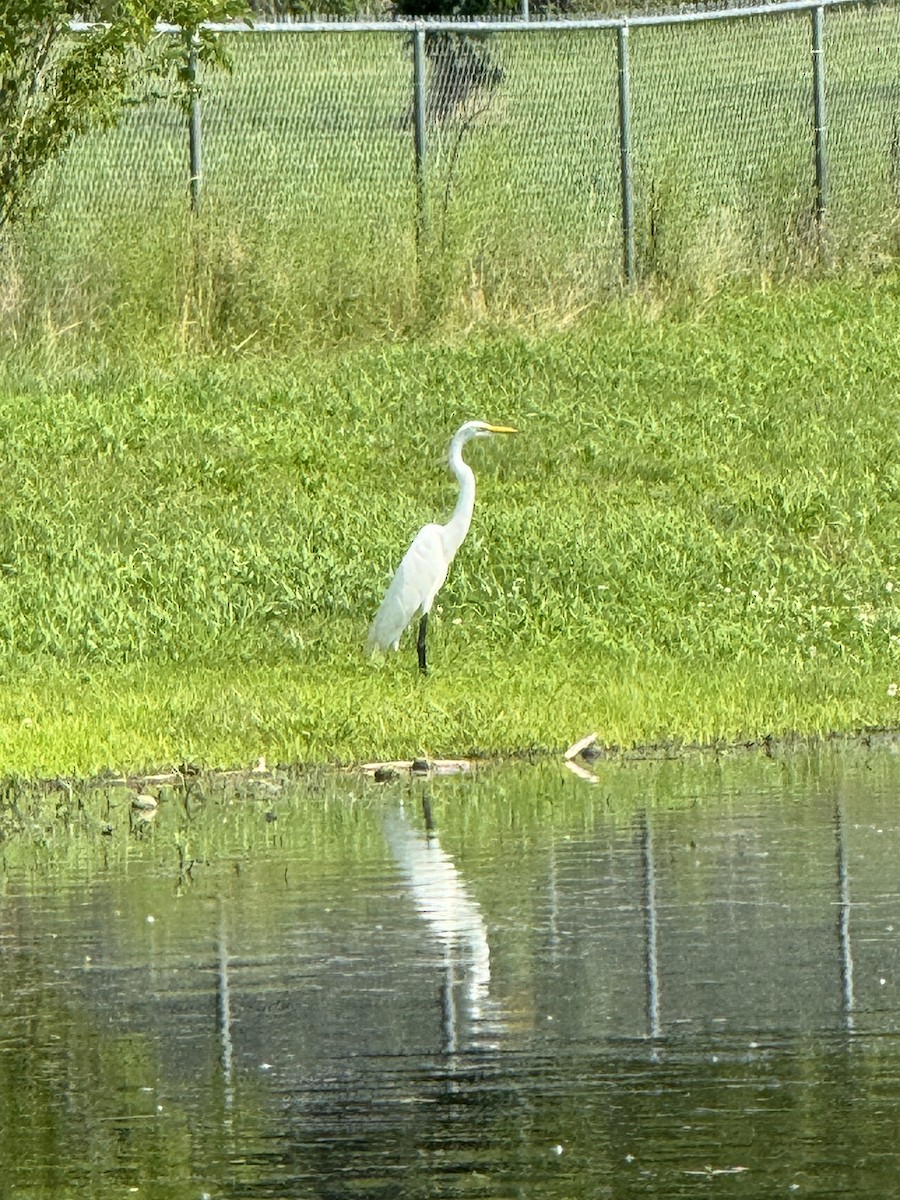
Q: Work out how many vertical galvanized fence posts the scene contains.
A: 4